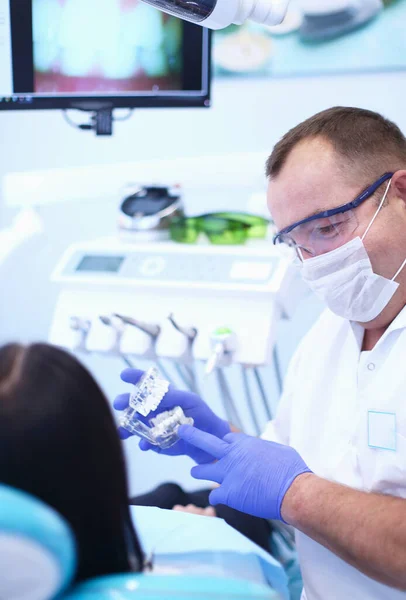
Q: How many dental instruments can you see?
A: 5